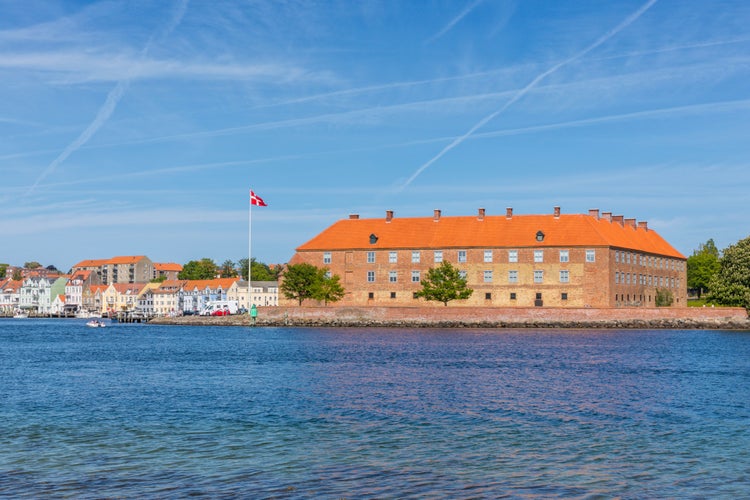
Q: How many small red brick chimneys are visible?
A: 11